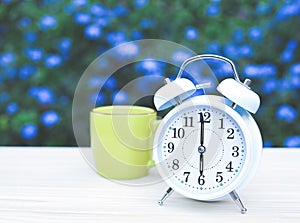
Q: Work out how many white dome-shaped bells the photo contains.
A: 2